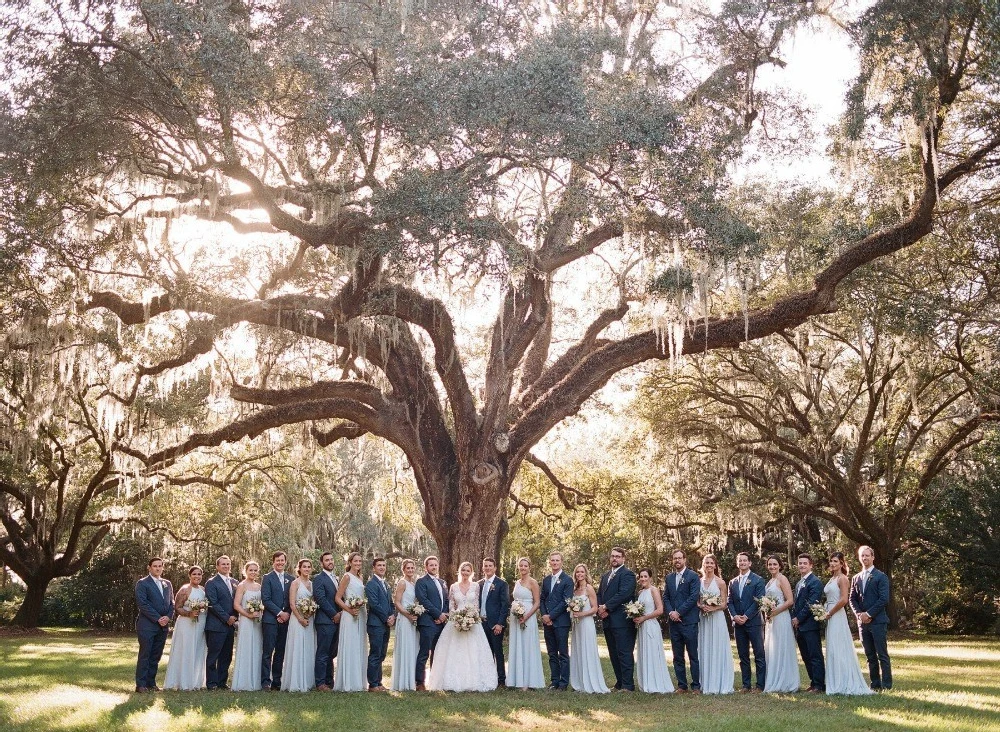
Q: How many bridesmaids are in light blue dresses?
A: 11